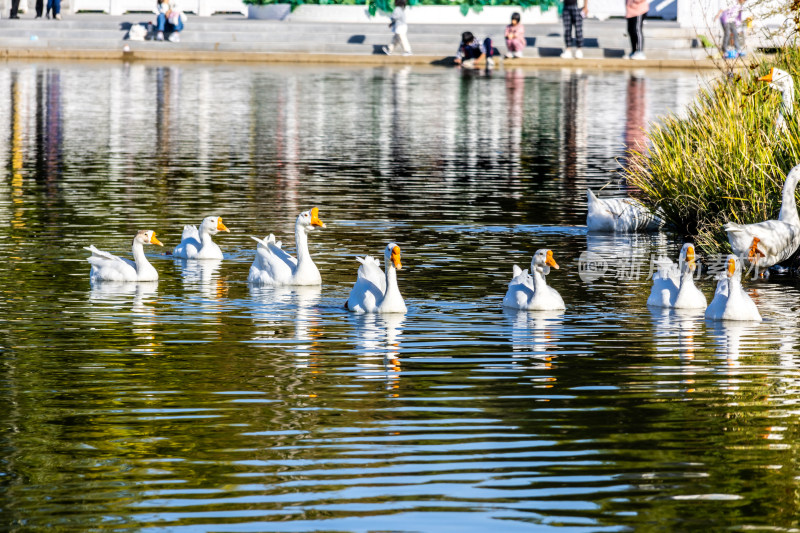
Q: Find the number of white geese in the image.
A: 10